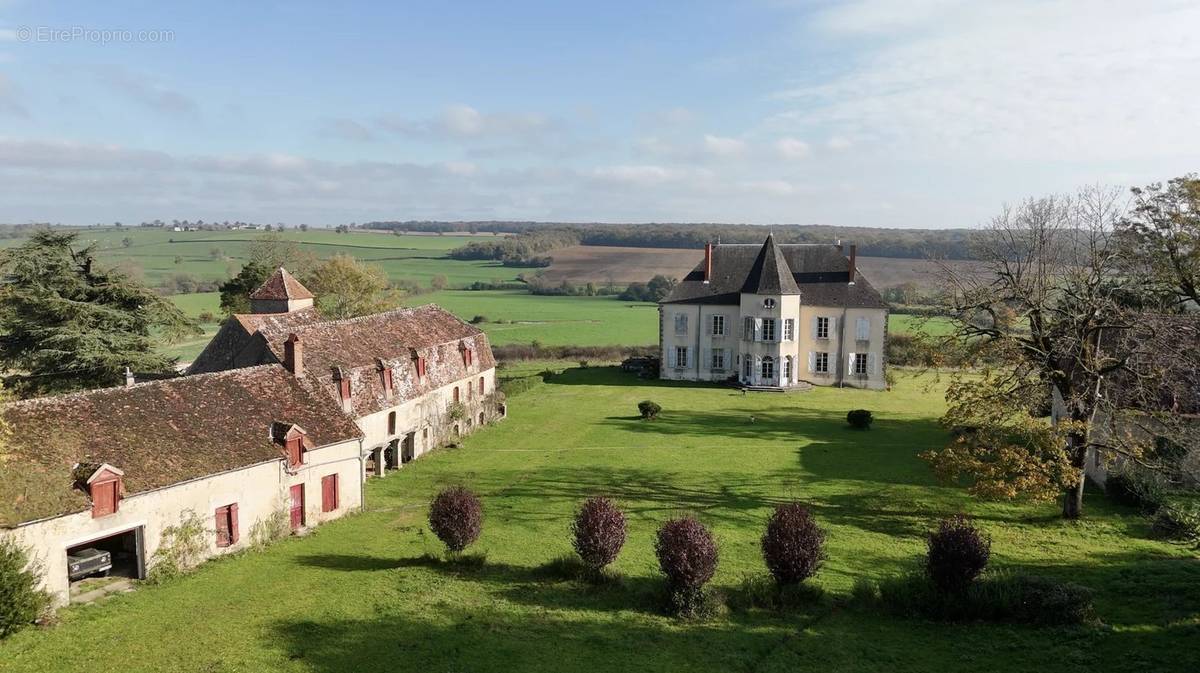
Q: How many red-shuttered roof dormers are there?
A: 6